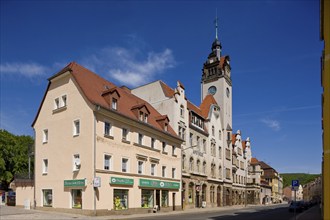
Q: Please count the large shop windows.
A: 5